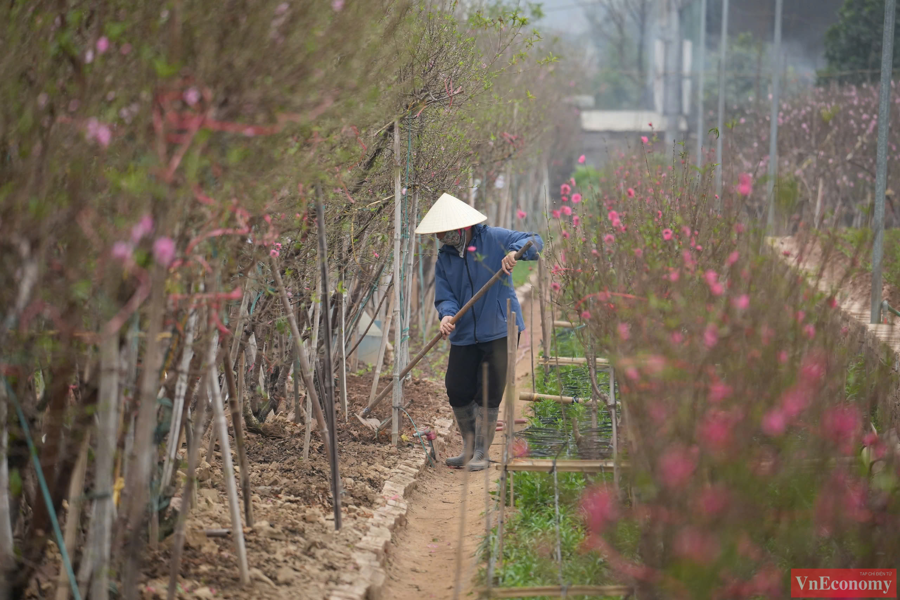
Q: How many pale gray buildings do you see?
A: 1